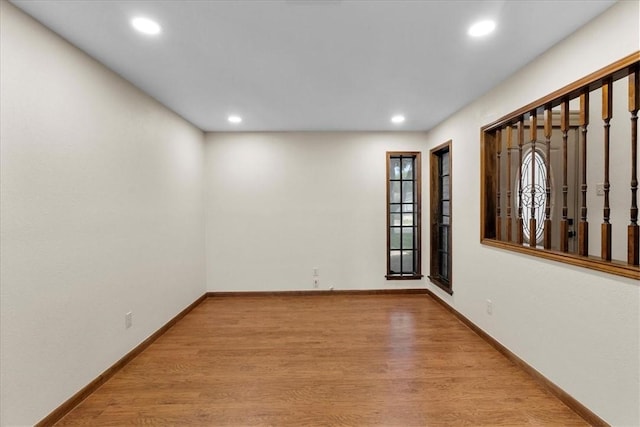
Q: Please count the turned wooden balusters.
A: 9